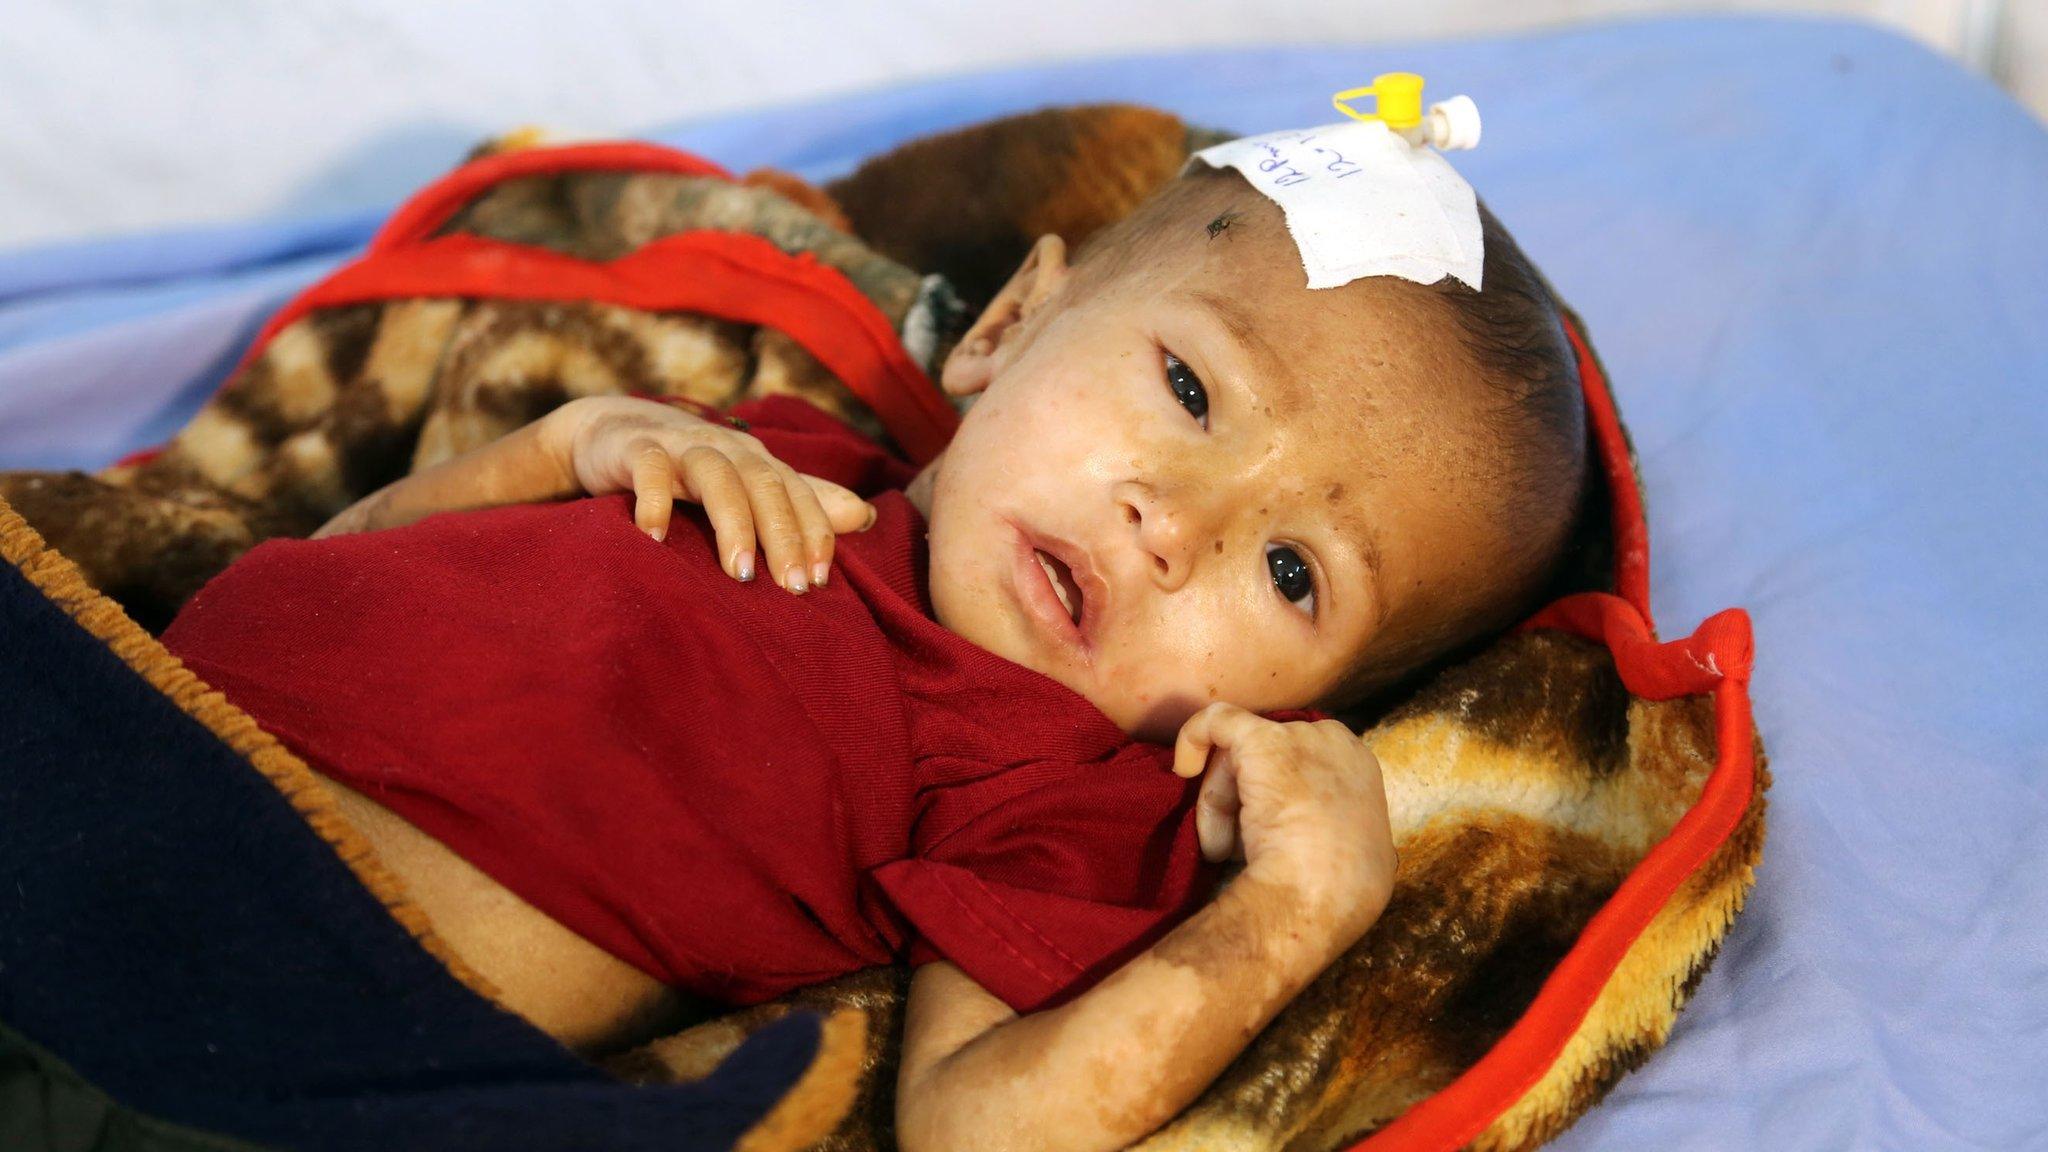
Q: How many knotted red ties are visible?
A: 1